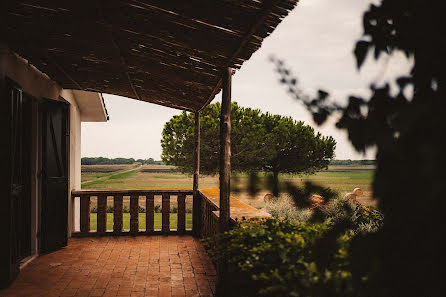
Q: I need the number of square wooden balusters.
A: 7